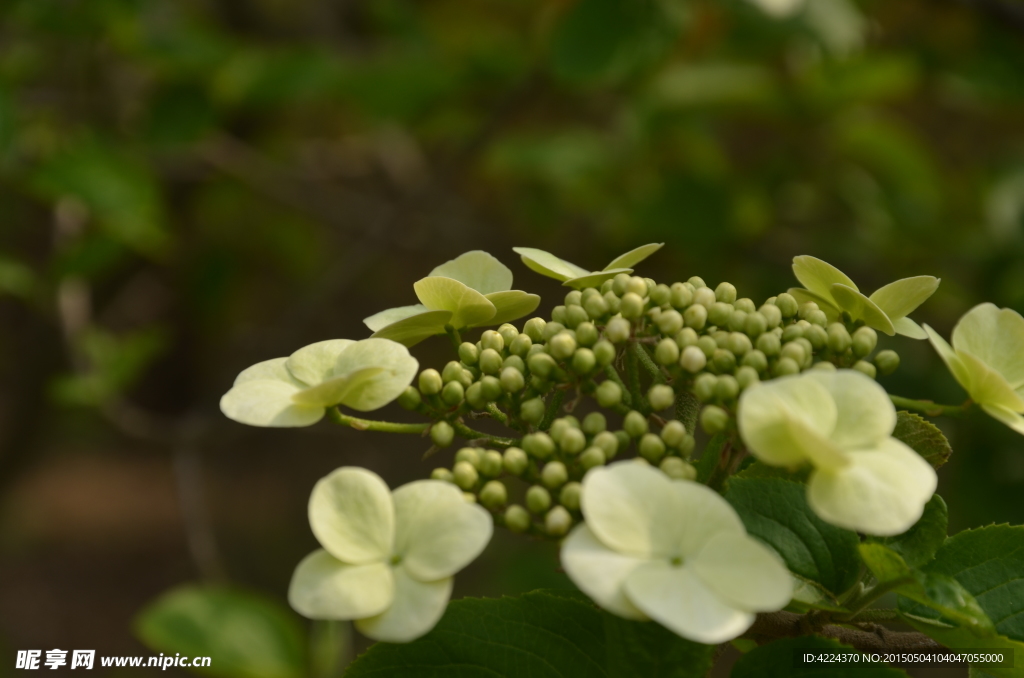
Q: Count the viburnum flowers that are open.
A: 8